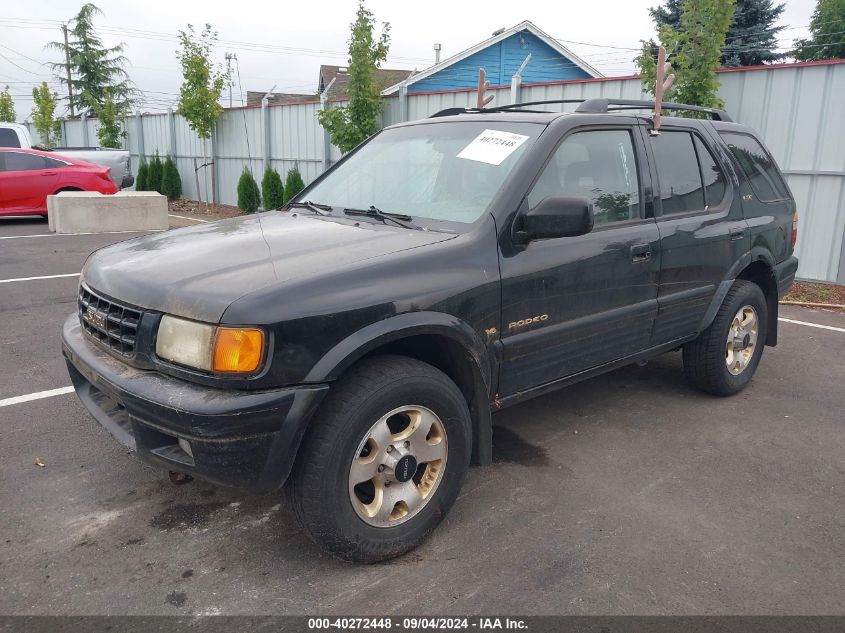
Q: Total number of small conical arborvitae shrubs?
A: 6